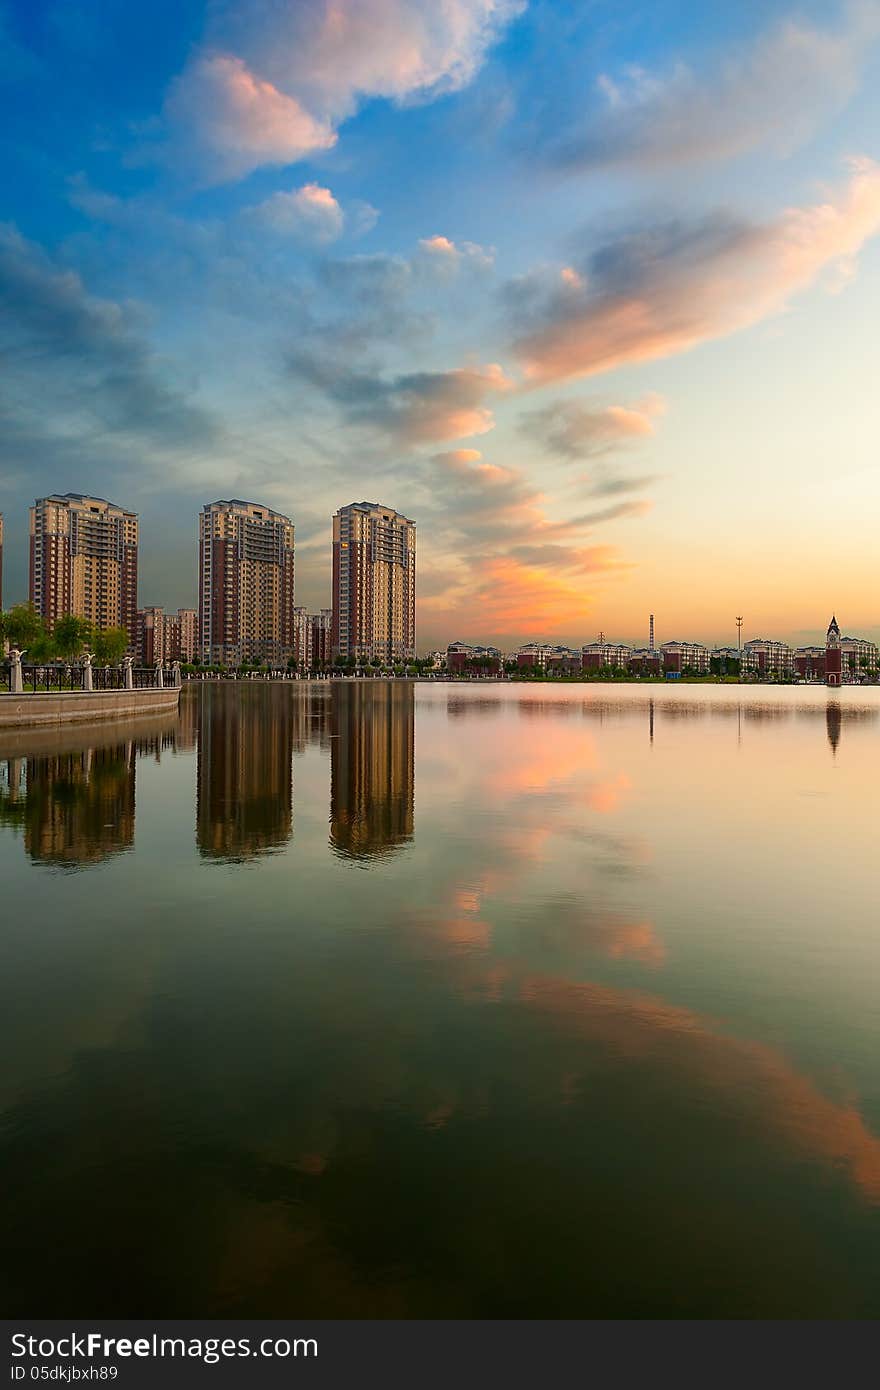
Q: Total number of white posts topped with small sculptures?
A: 5